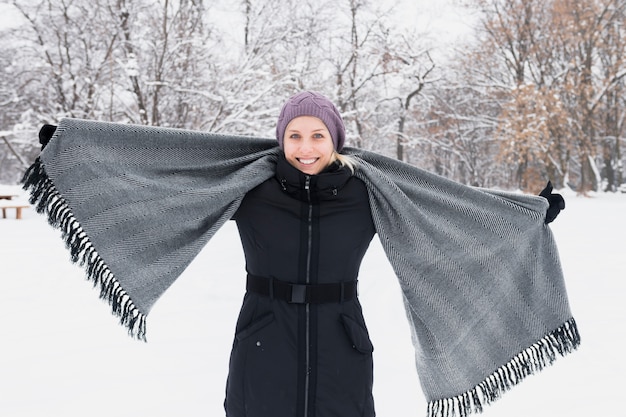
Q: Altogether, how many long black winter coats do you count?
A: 1